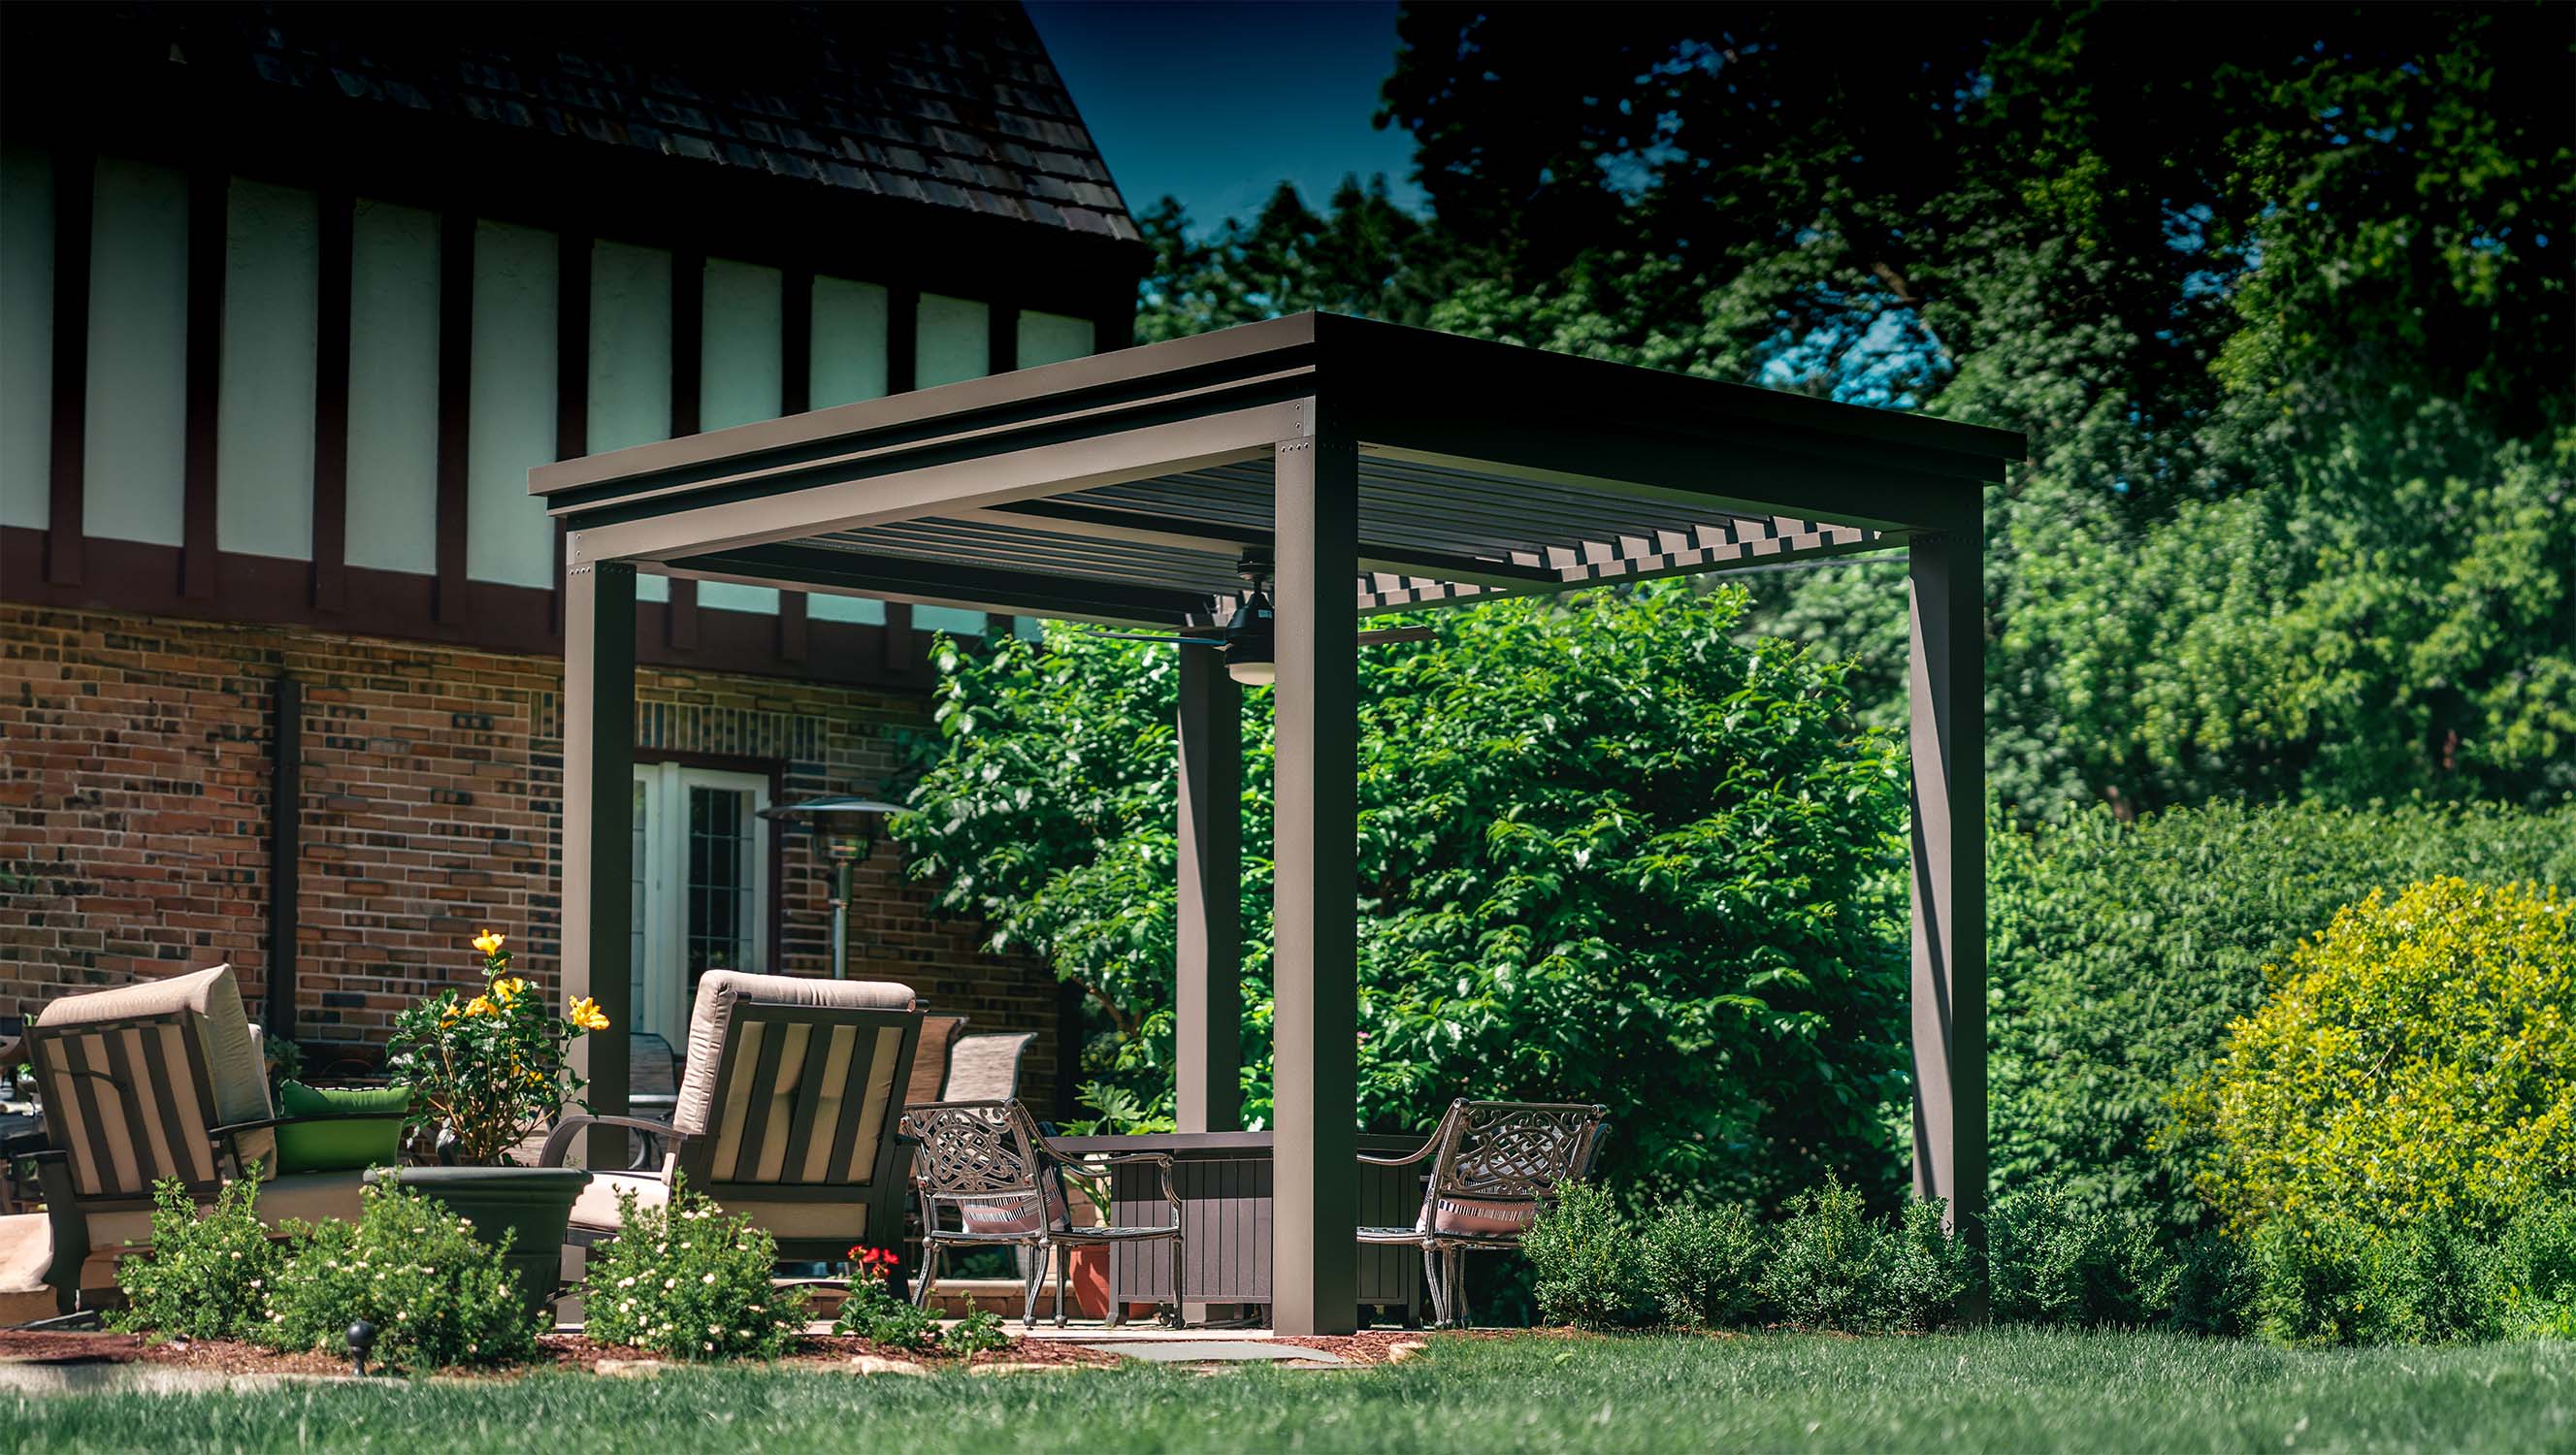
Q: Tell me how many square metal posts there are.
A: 4